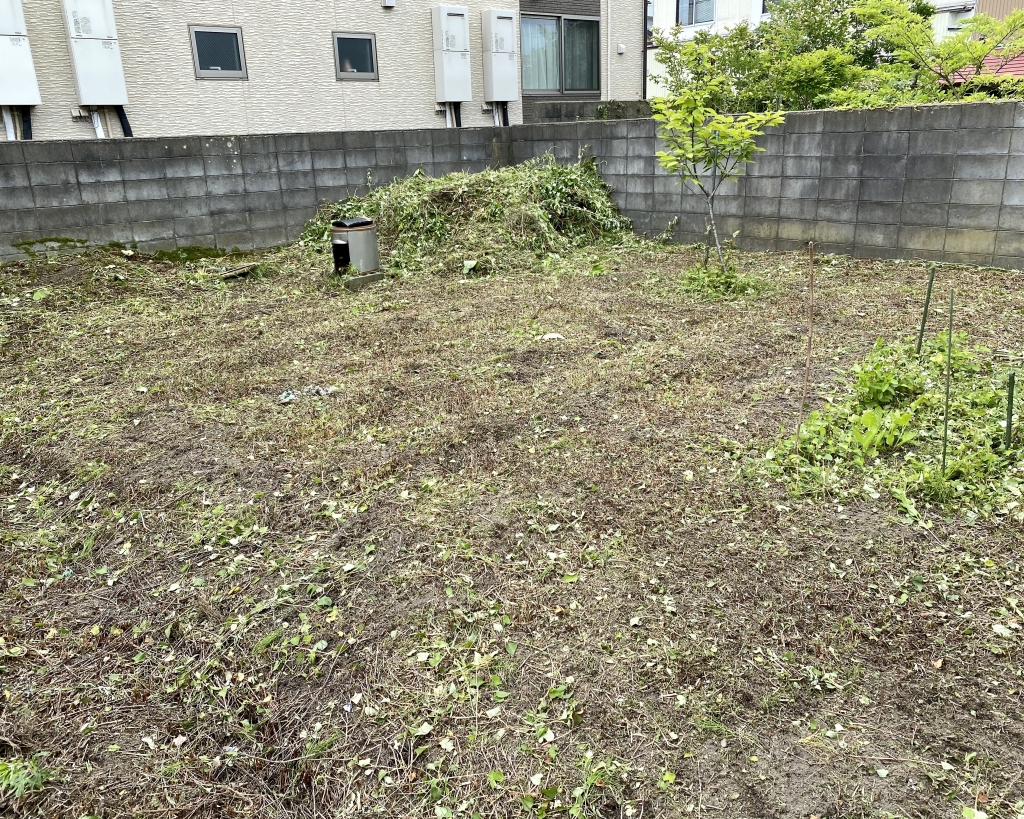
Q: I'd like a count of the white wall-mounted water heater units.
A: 4